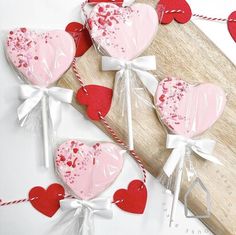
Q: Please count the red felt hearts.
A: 7